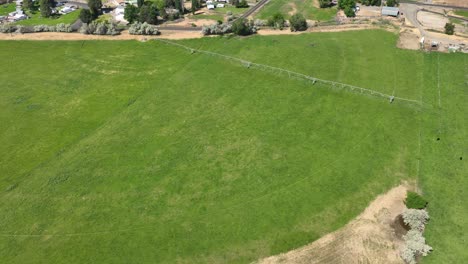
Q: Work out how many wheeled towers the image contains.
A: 4